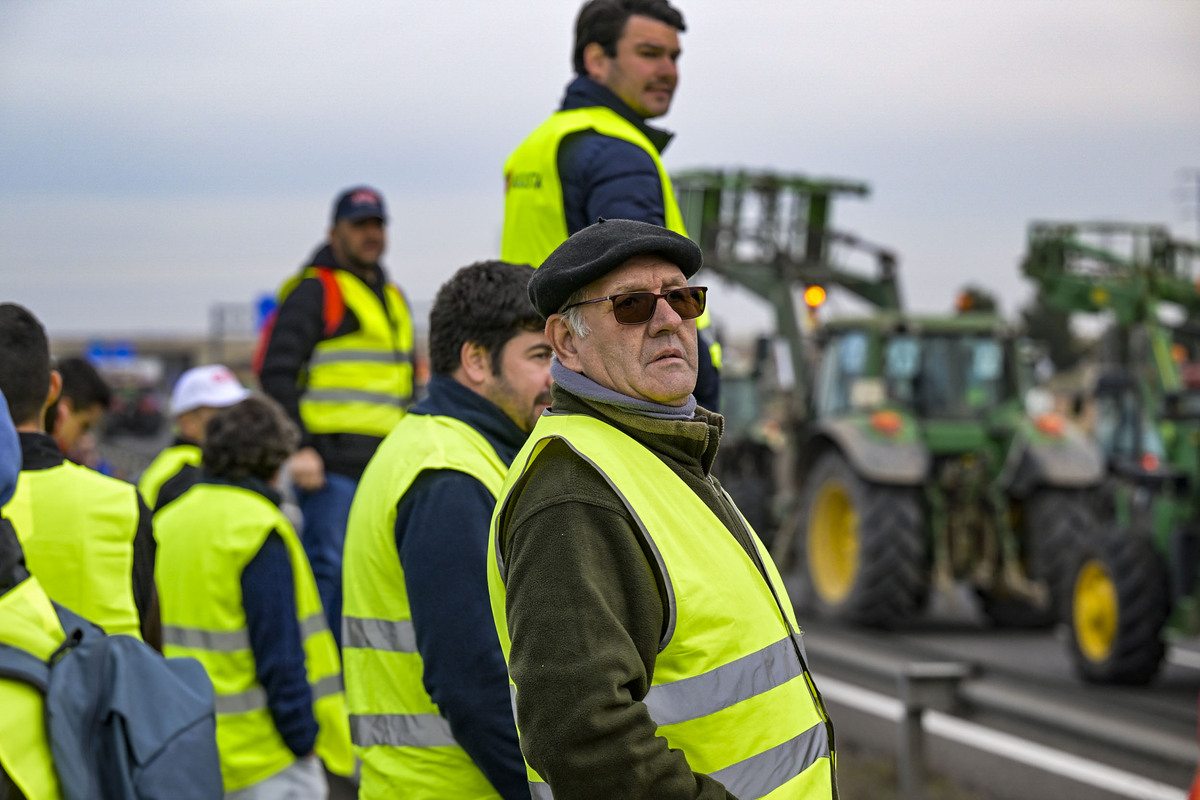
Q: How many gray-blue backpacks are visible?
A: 1